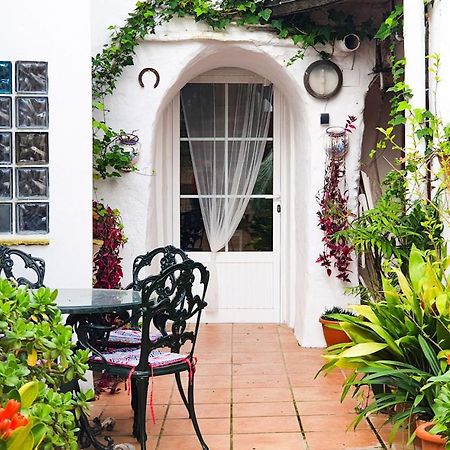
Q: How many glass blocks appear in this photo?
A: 10